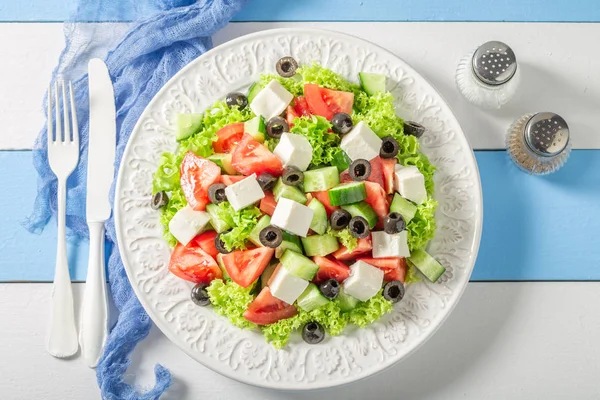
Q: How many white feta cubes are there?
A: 10